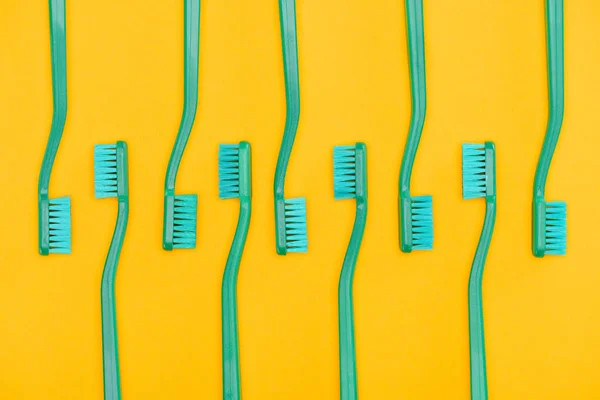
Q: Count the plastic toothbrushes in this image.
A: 9